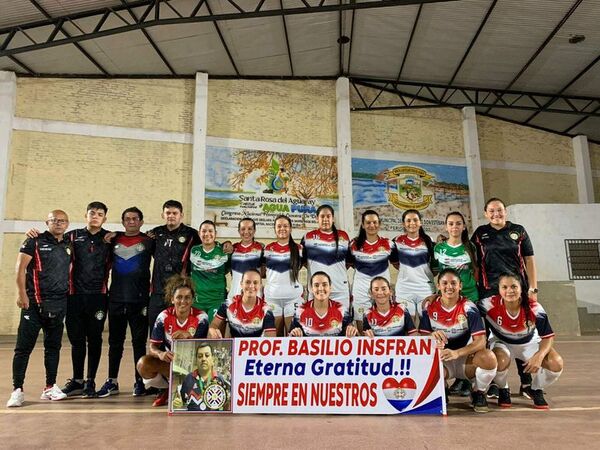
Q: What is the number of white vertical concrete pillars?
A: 5